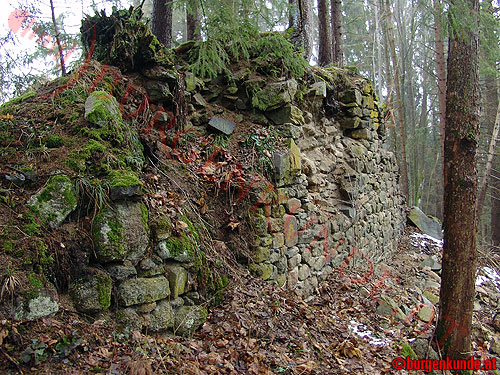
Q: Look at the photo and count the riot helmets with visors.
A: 0